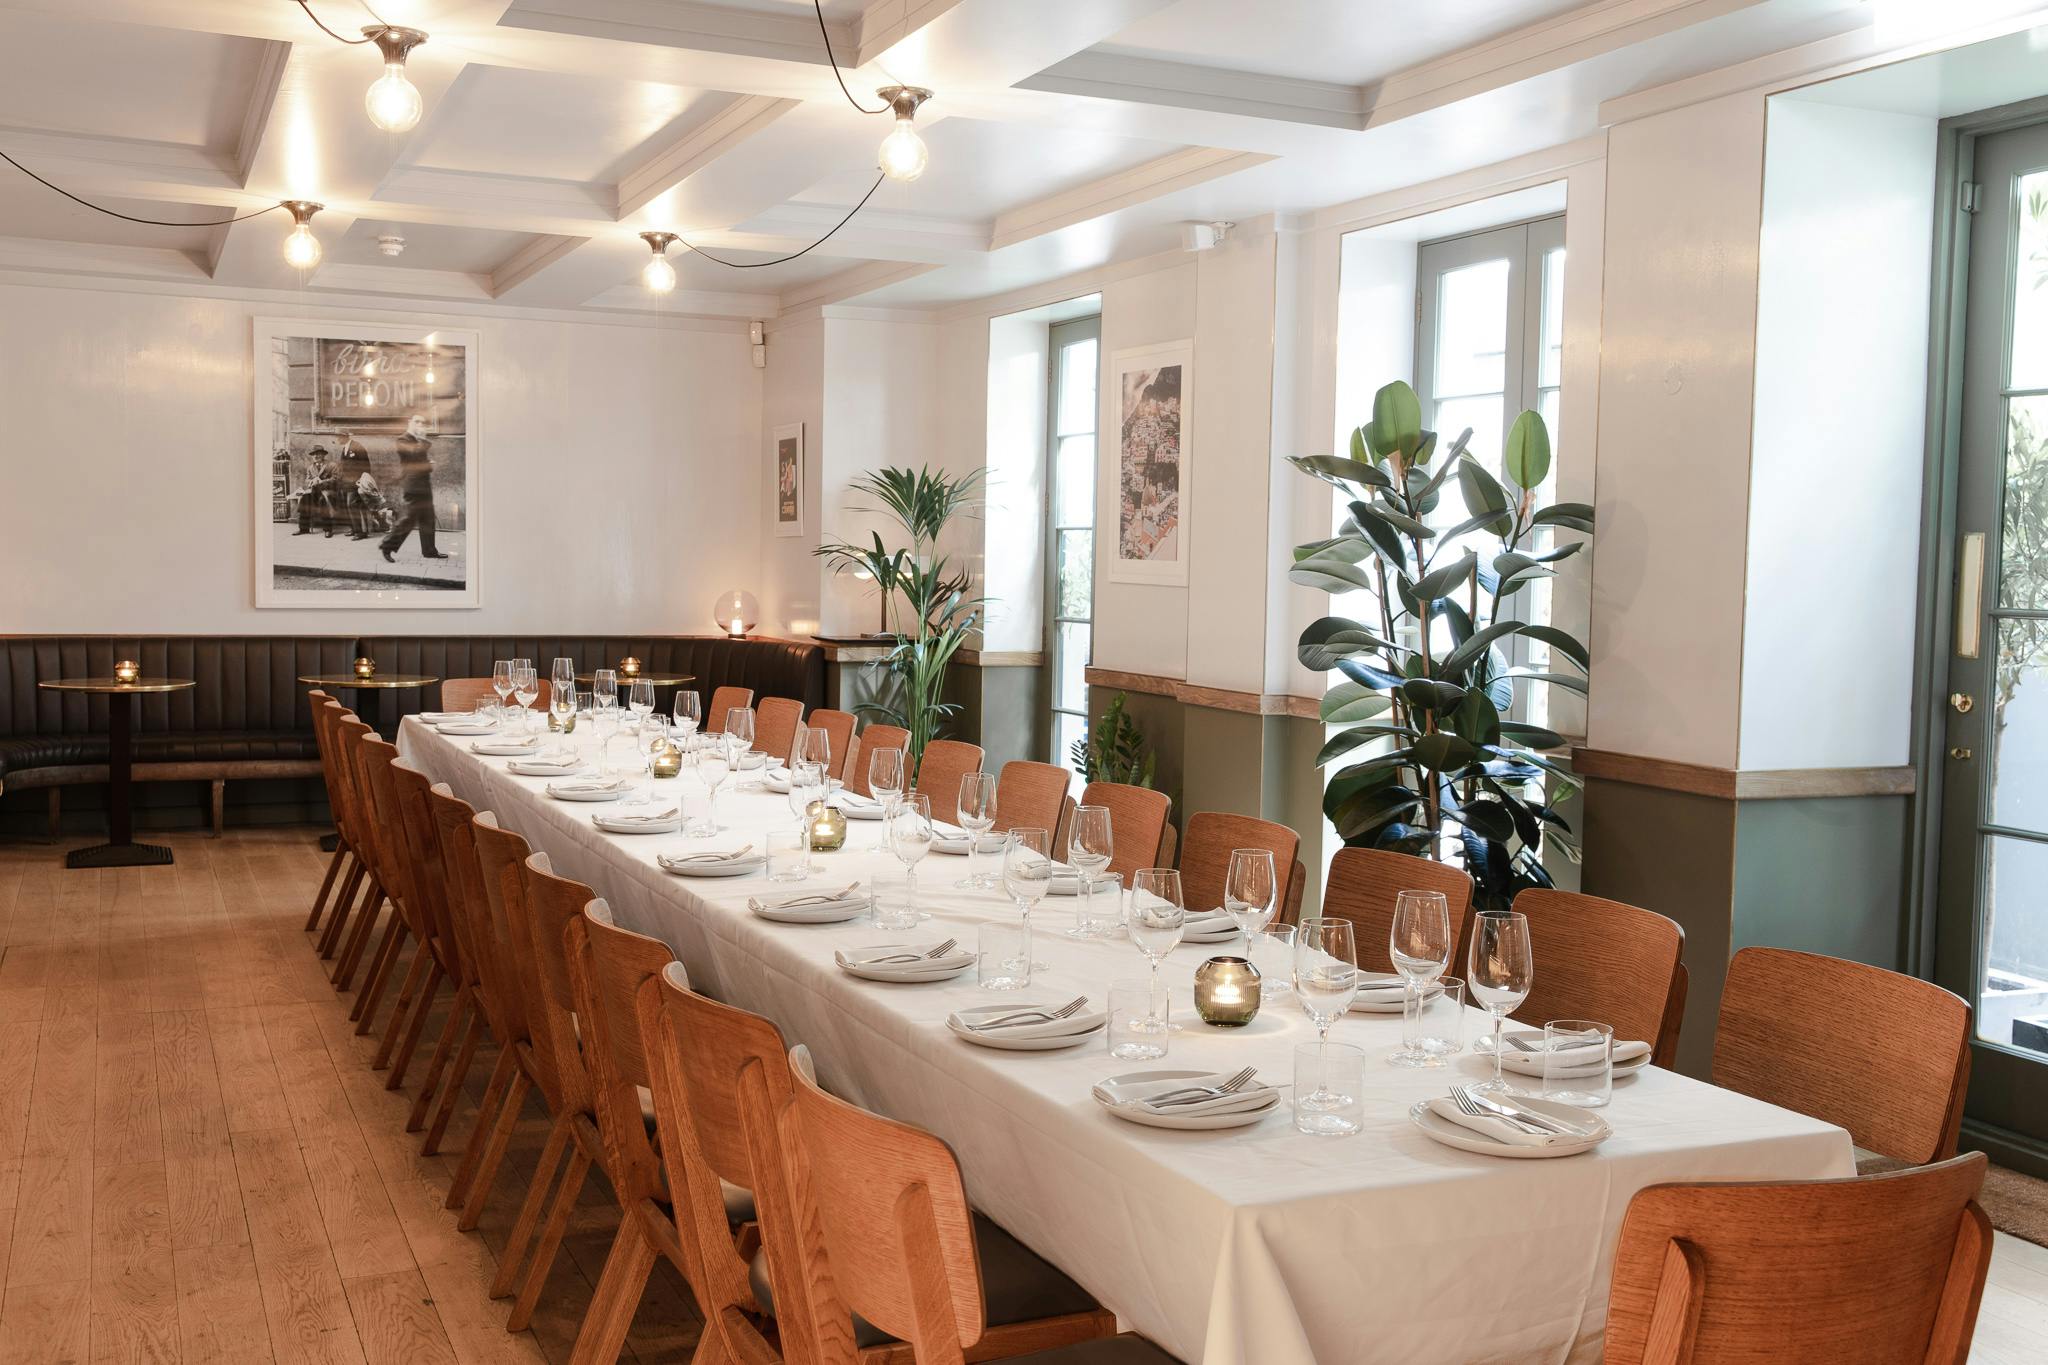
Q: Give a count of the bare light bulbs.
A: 4